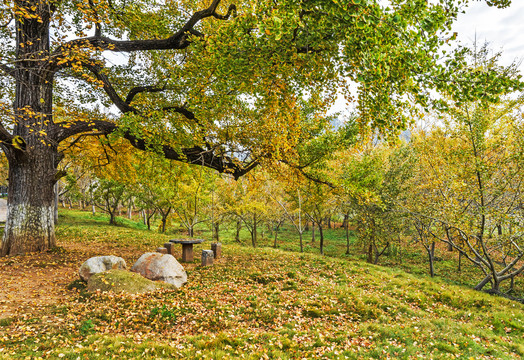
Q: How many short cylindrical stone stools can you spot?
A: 4